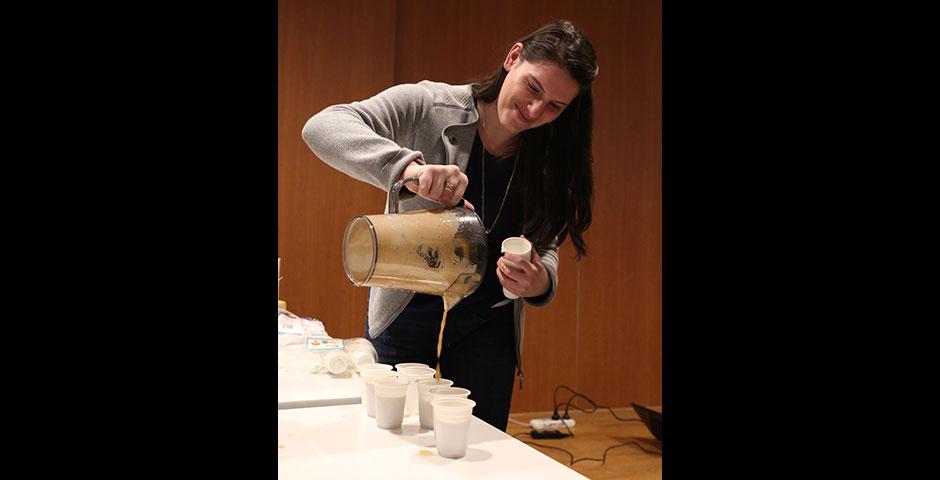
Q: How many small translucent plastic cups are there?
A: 8